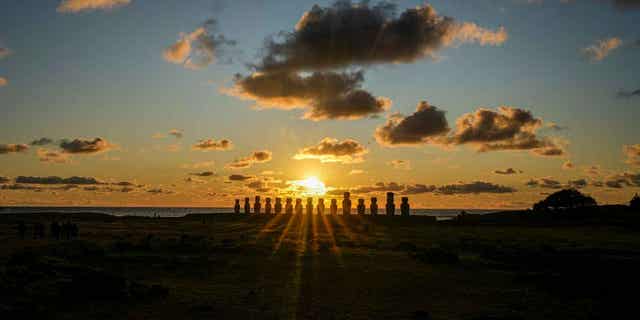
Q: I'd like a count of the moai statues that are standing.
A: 15